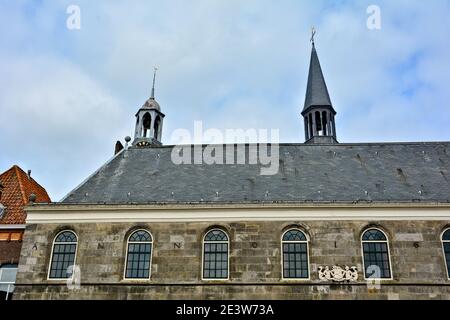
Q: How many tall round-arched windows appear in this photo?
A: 6